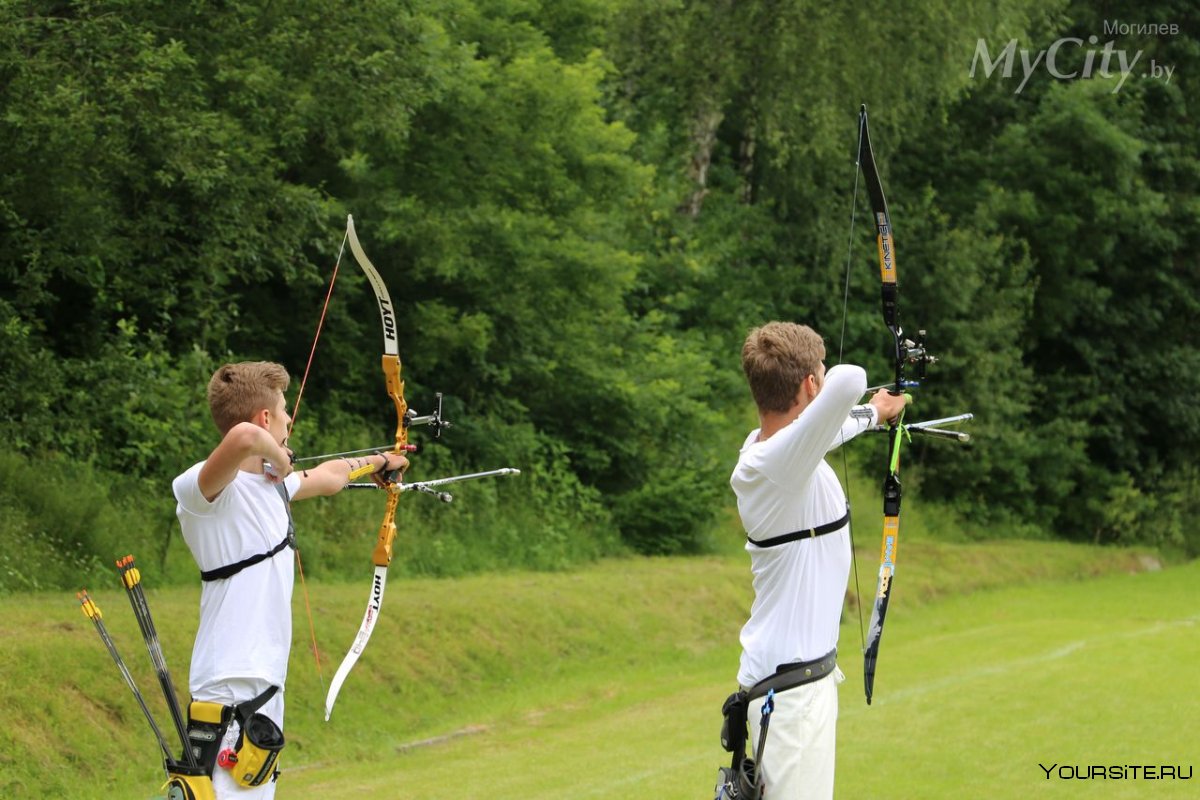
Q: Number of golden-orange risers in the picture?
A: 1